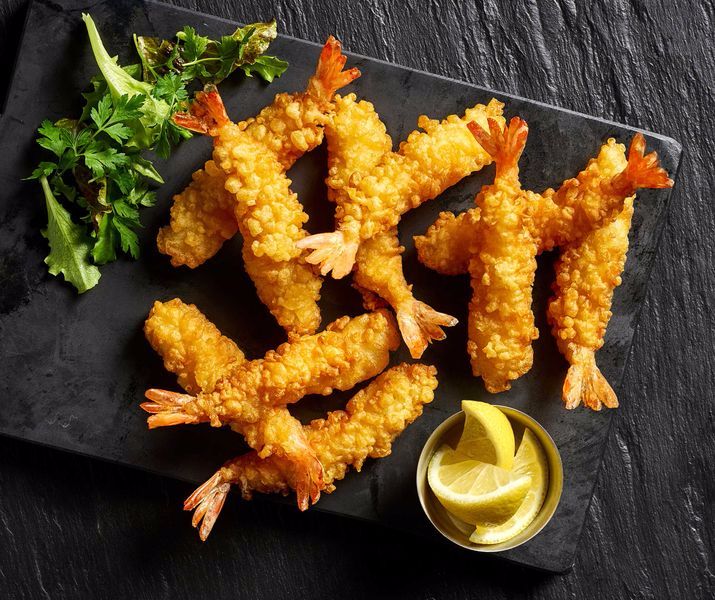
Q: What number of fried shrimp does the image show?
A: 10